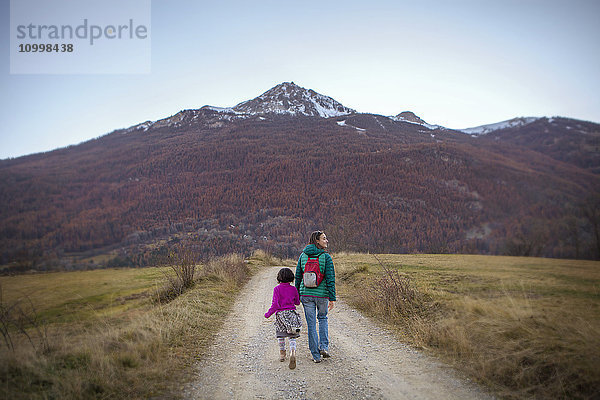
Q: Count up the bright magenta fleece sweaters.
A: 1